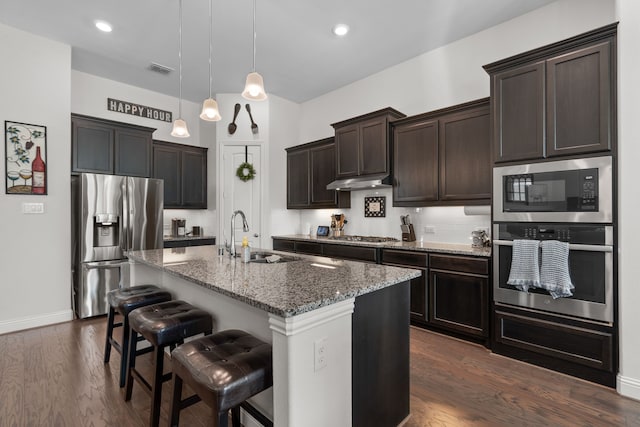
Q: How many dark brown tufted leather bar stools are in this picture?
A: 3